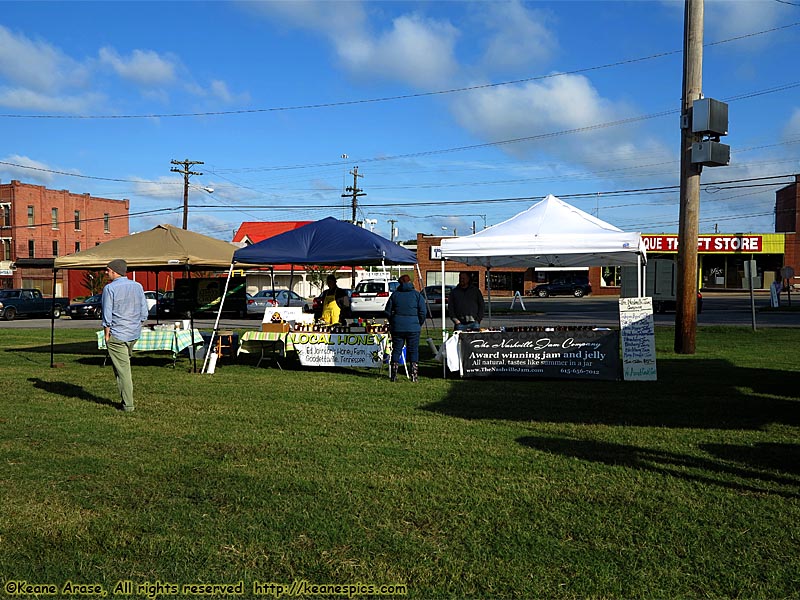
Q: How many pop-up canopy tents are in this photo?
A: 3